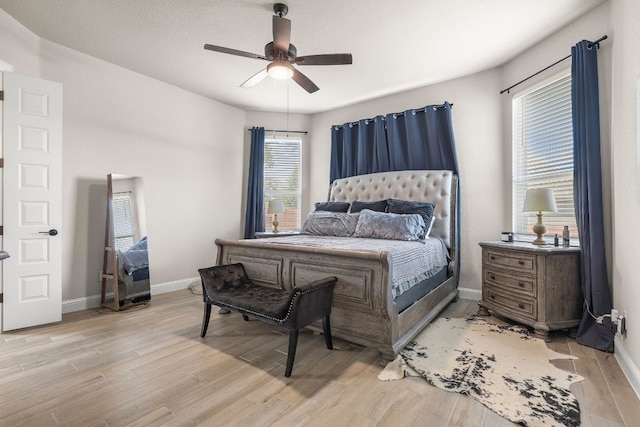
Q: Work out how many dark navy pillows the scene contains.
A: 3